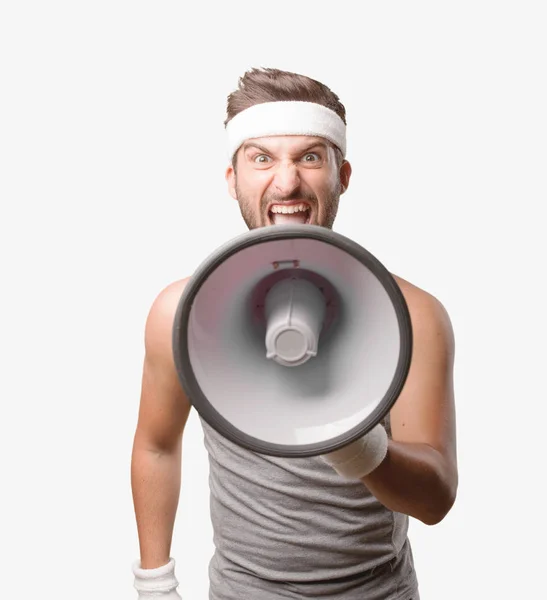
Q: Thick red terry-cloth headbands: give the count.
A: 0